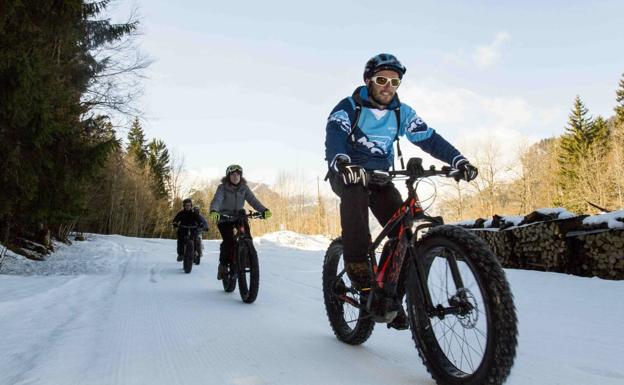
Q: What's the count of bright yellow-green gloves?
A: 2